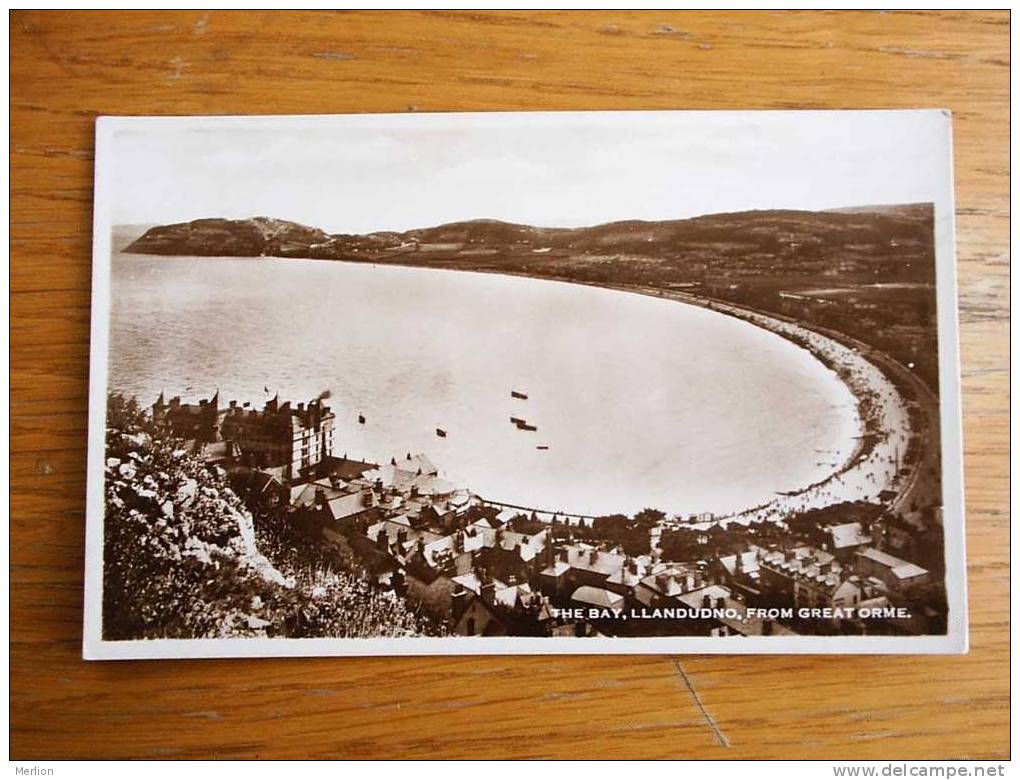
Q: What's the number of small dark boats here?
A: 6